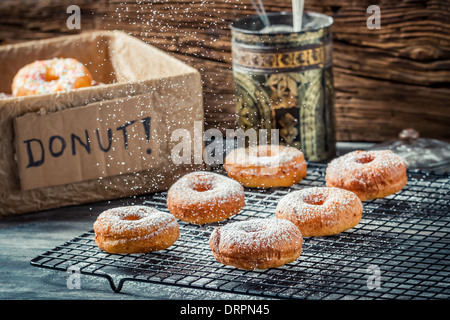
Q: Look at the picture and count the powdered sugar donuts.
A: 6